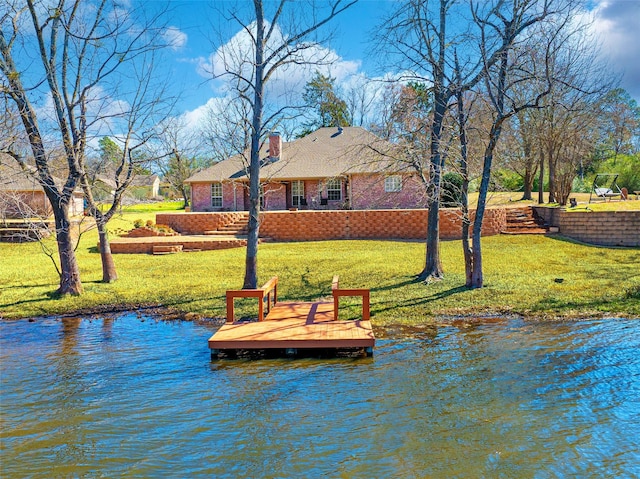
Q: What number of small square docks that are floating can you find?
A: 1